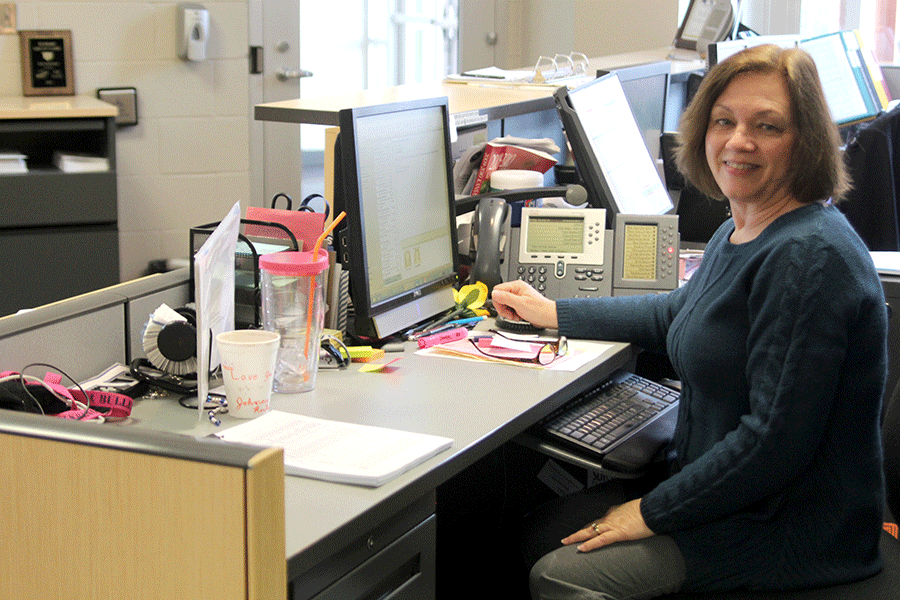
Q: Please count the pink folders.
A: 1